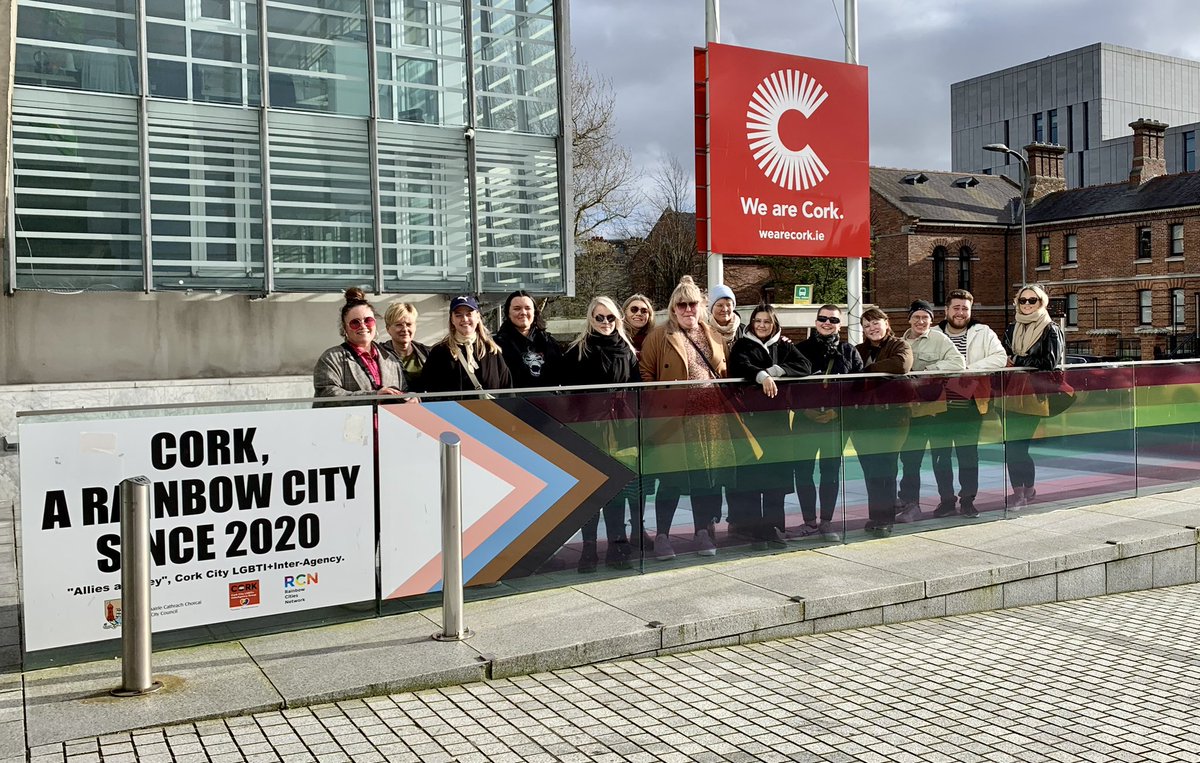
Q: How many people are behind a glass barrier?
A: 14